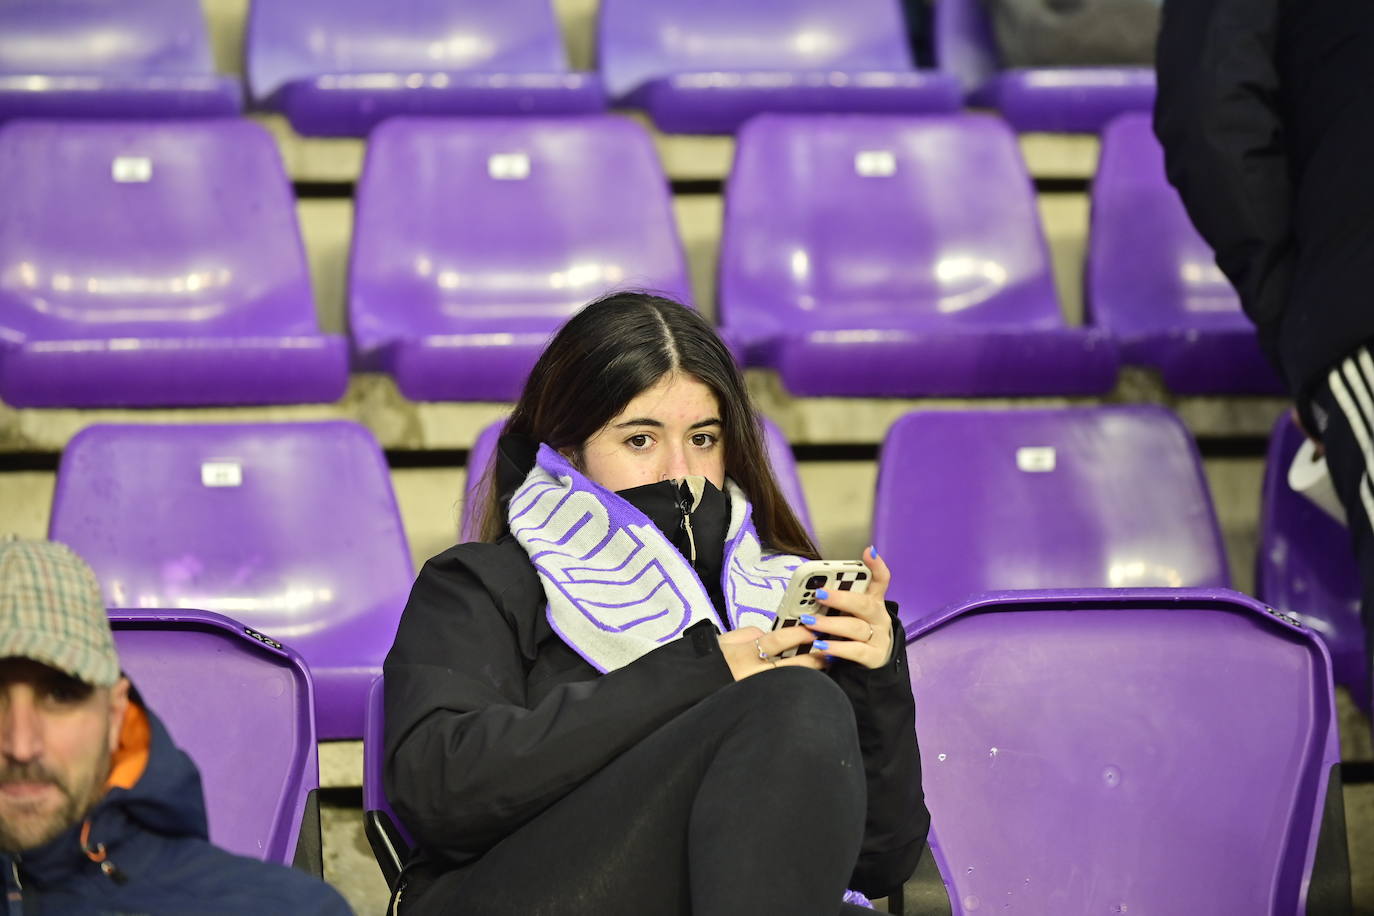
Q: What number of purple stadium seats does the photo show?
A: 15